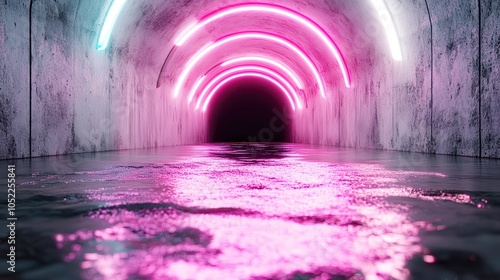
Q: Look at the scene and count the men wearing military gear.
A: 0